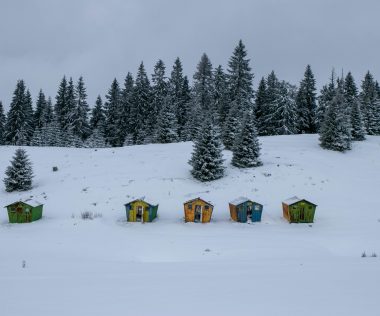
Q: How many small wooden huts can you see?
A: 5